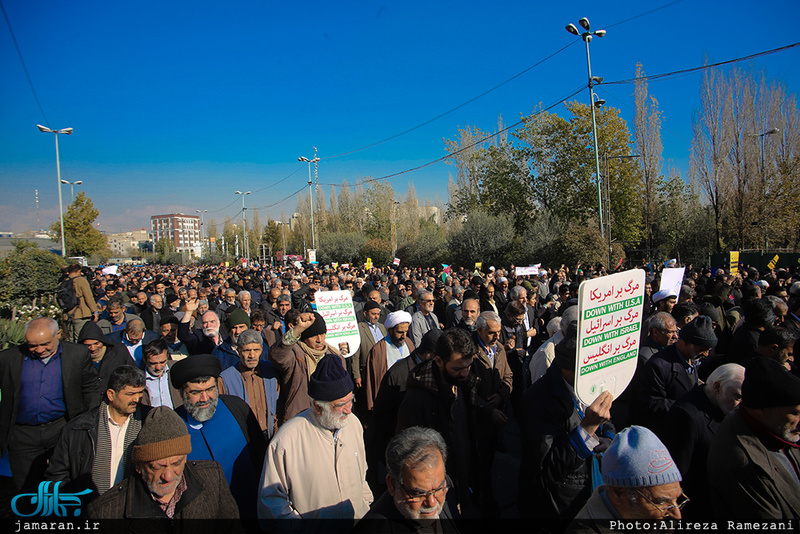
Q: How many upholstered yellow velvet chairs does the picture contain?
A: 0